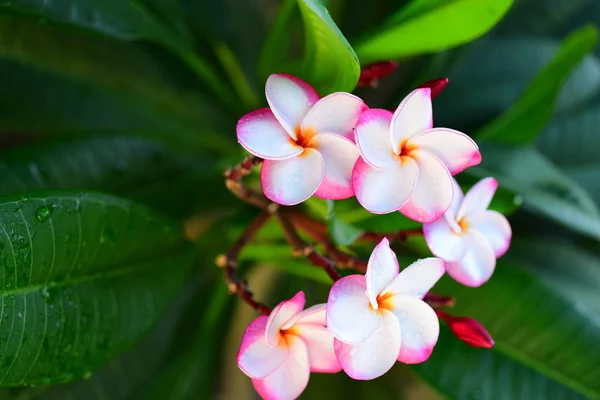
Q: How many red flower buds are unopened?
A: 3